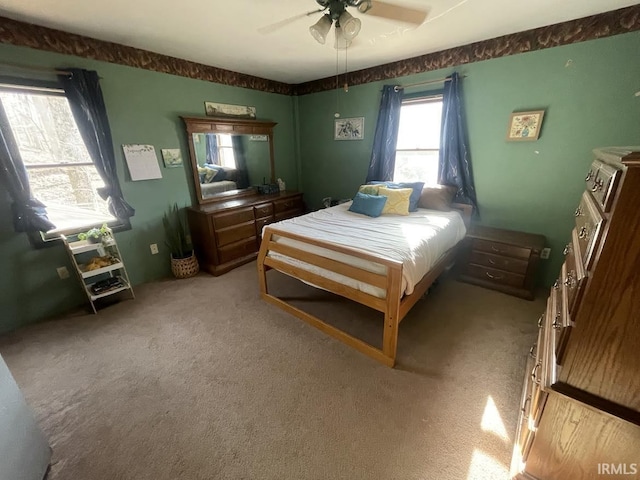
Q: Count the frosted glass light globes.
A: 3